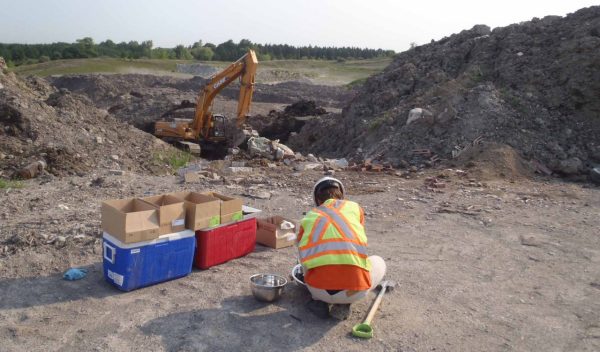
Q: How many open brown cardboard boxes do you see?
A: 5